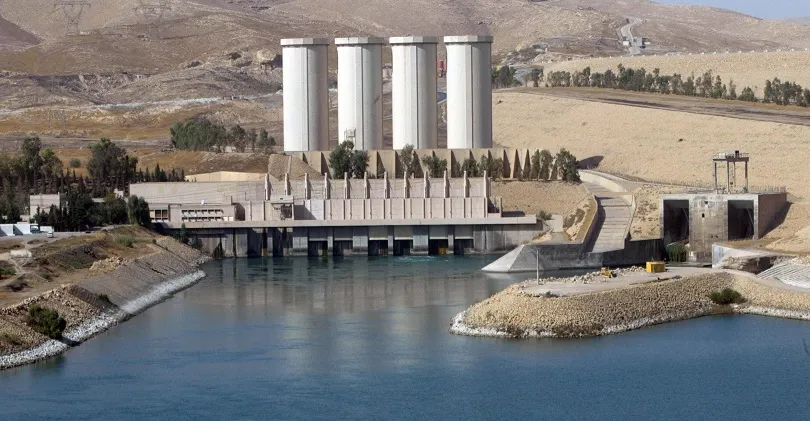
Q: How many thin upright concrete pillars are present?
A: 12